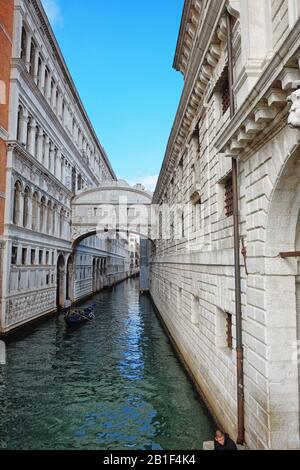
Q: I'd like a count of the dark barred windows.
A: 3